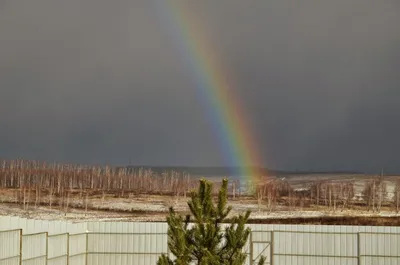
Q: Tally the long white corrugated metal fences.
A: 1